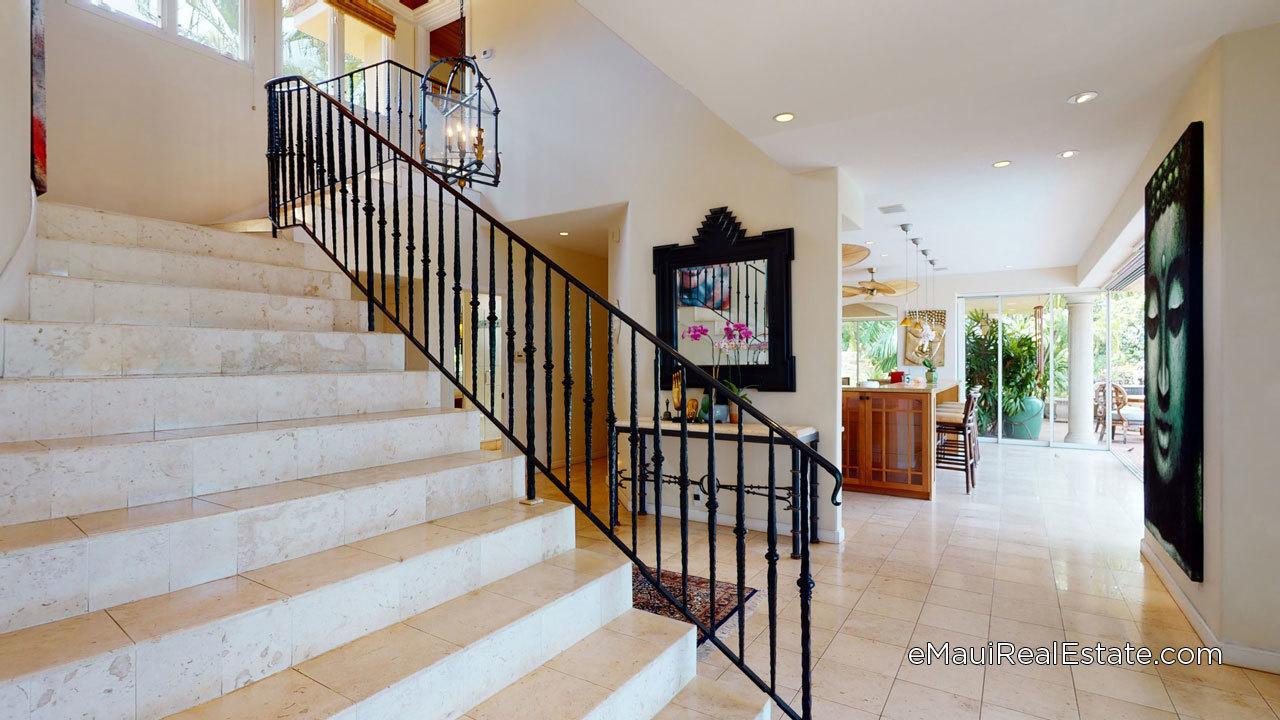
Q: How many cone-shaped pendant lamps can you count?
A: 4